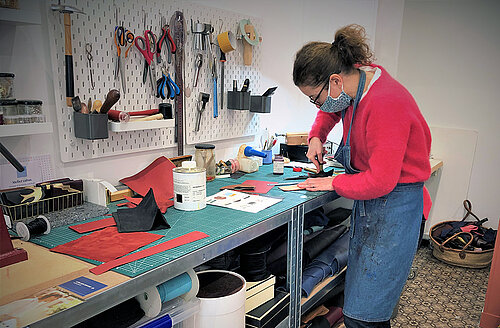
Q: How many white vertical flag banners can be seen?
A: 0